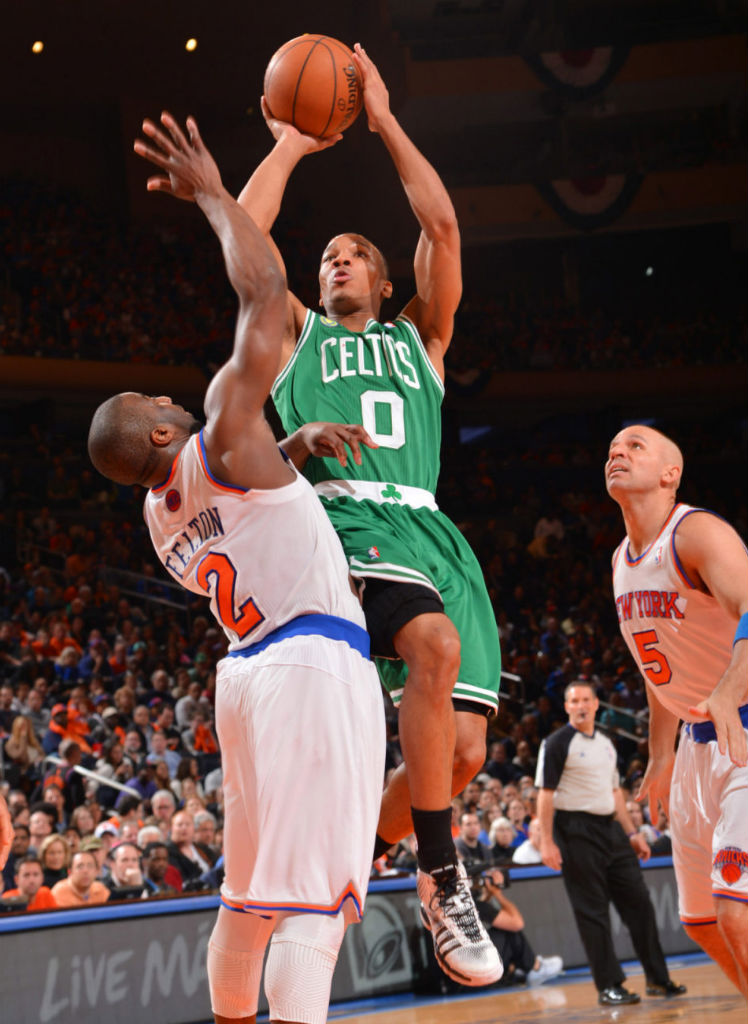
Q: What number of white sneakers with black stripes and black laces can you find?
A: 1